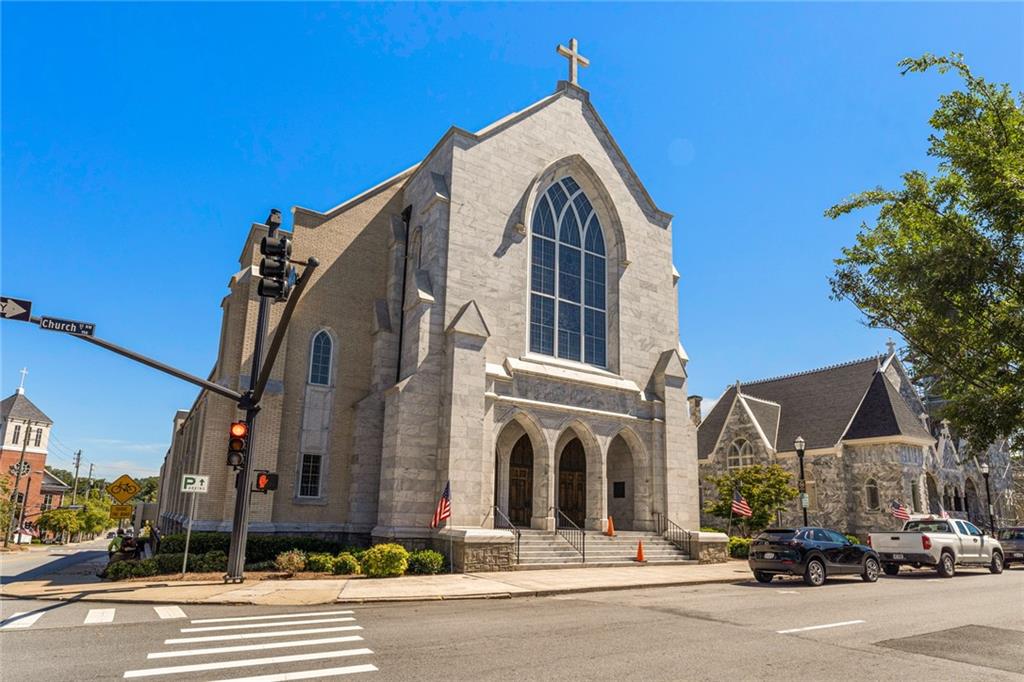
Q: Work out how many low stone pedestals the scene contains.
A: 2